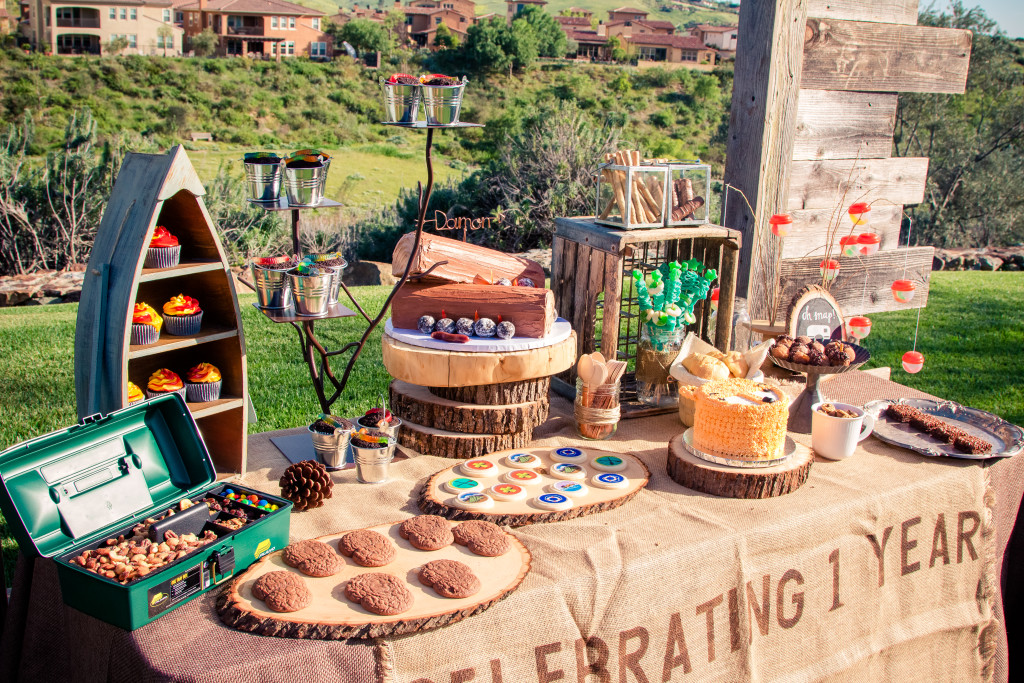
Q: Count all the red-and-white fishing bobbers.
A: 9